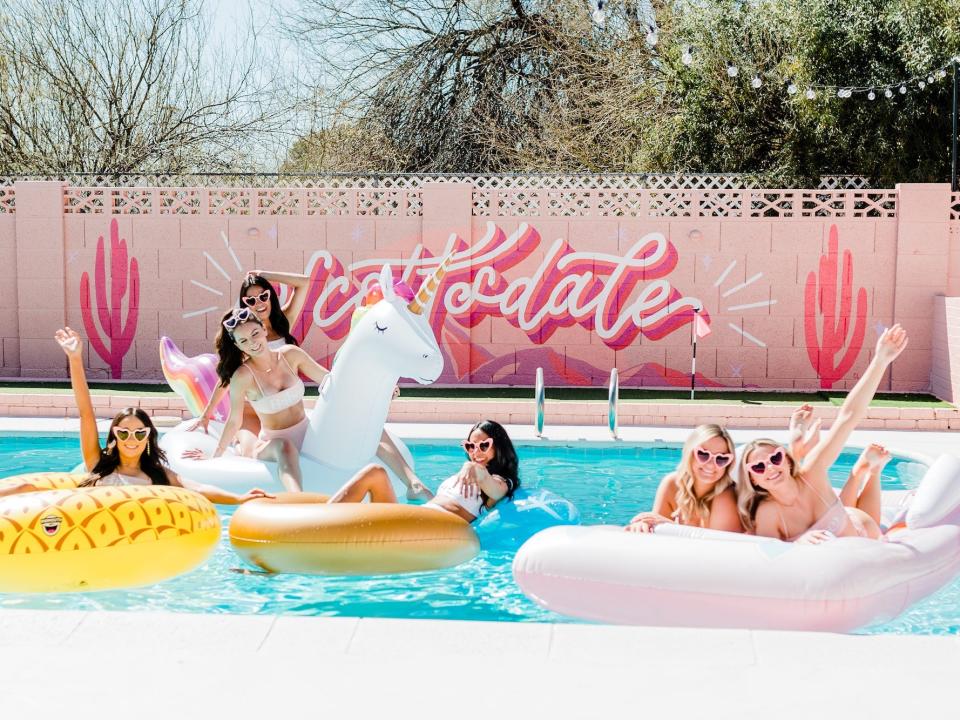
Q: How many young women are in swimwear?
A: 6